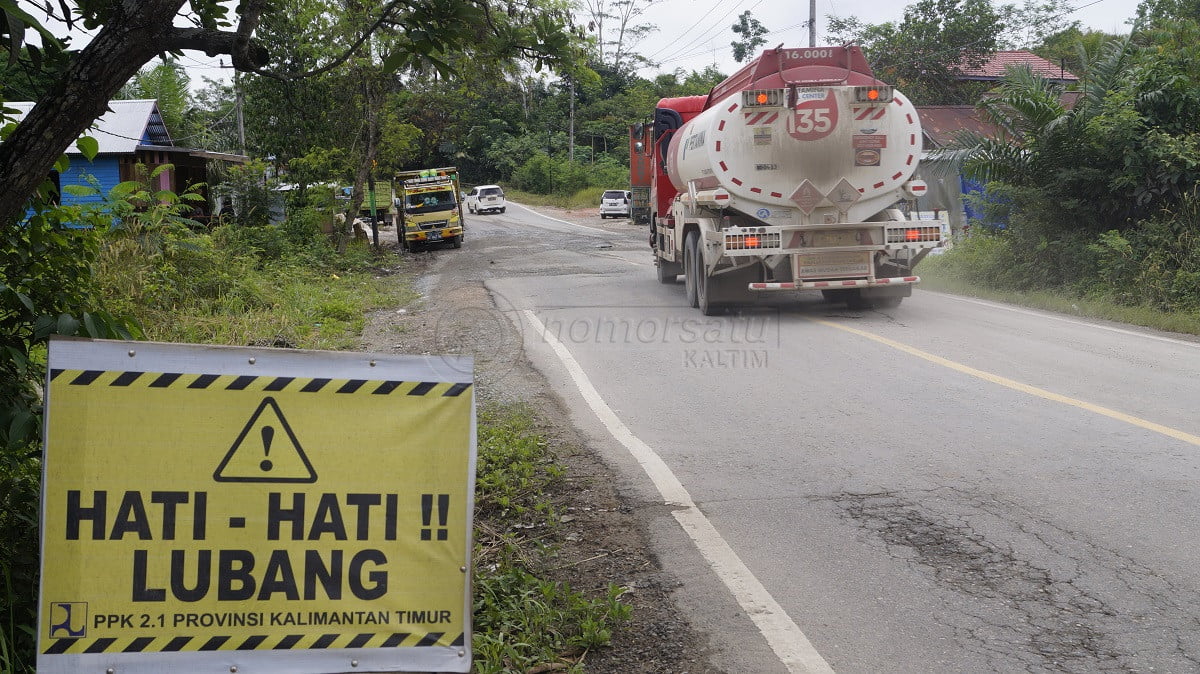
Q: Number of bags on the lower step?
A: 0